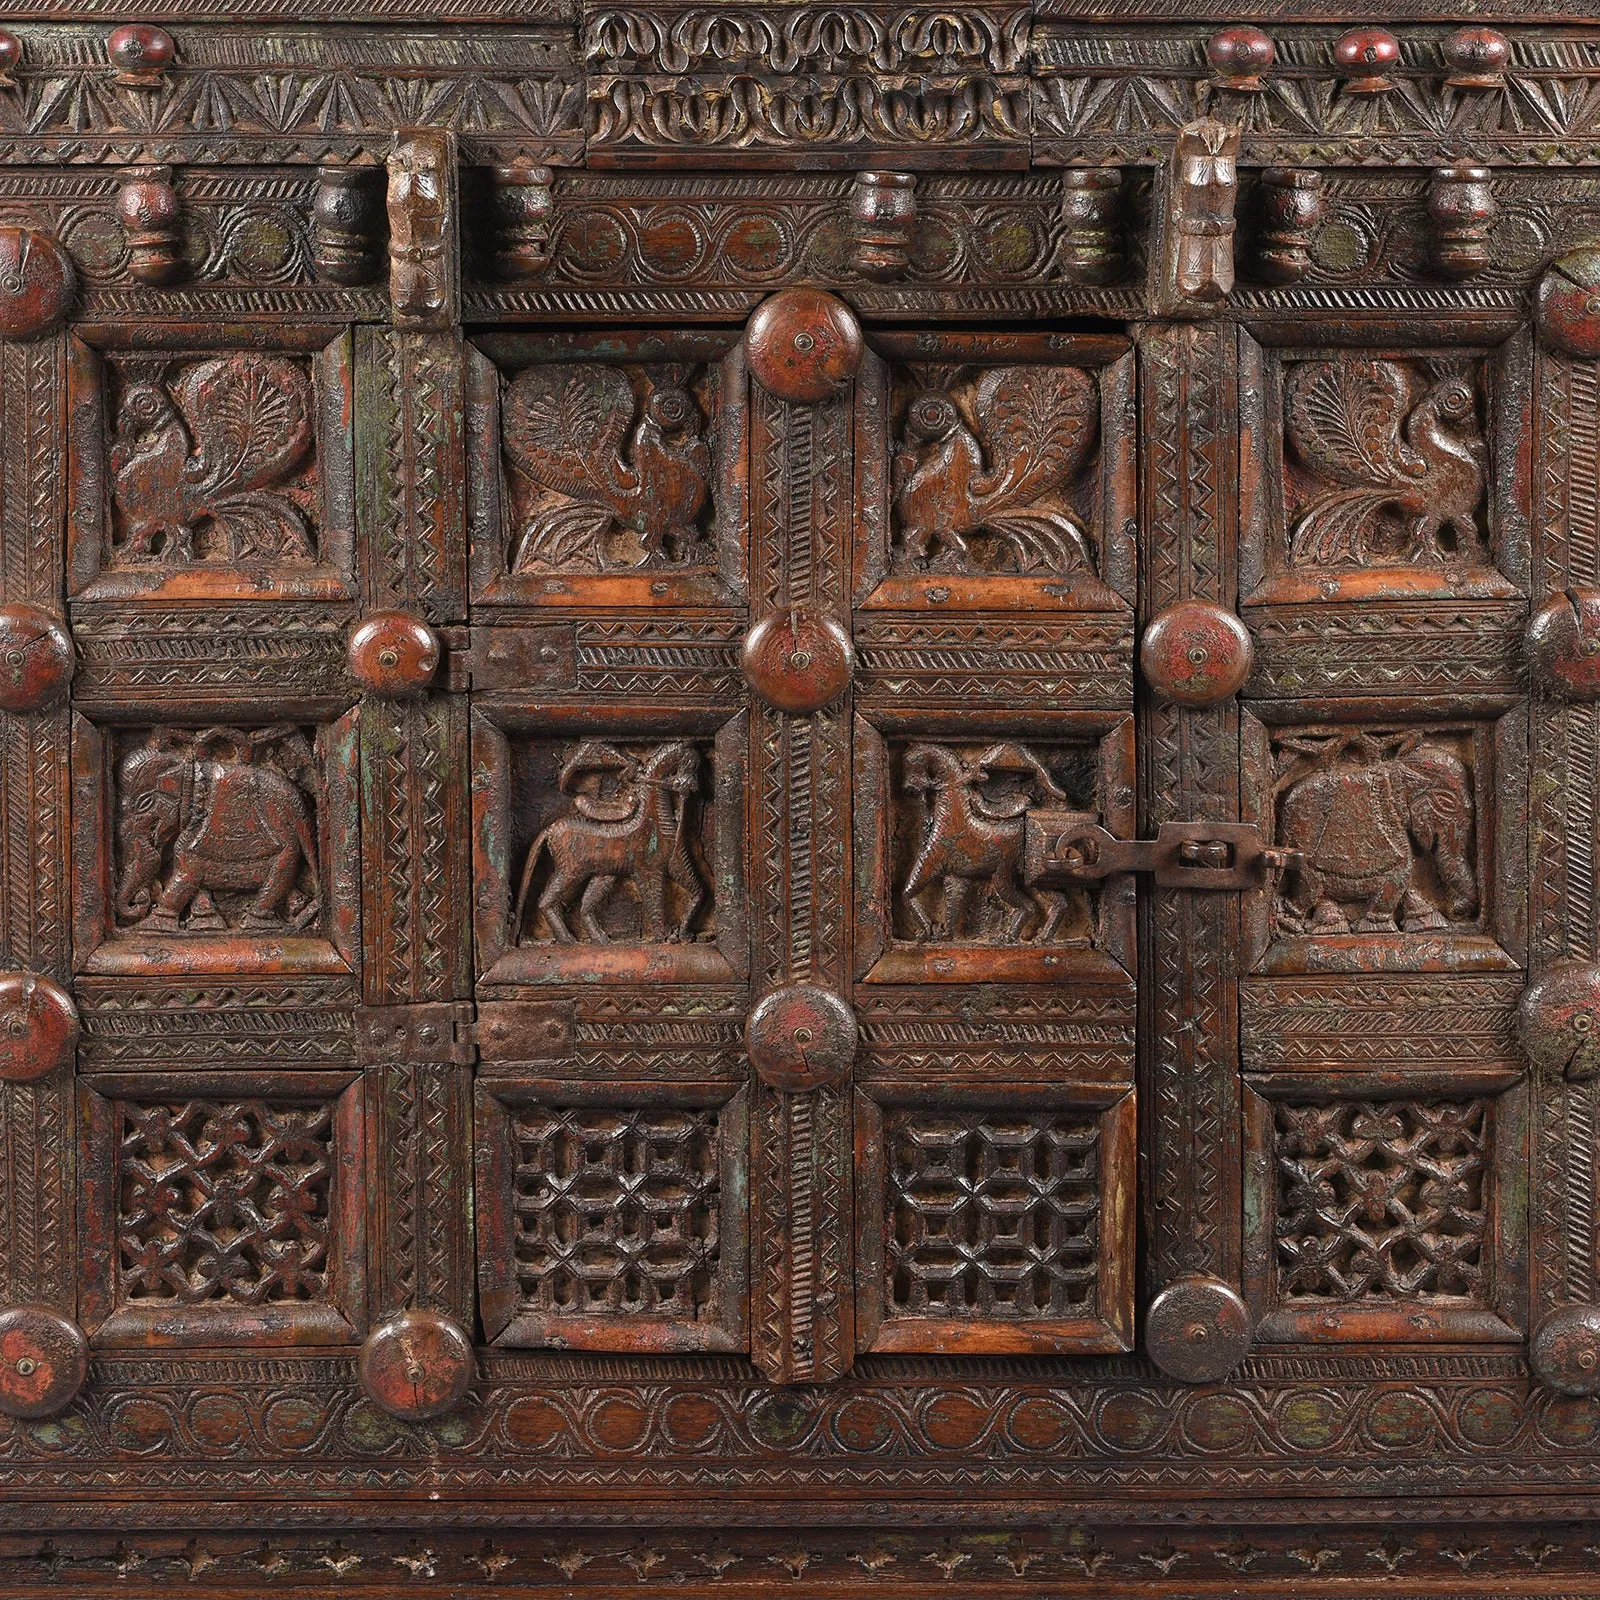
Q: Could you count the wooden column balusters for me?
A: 7